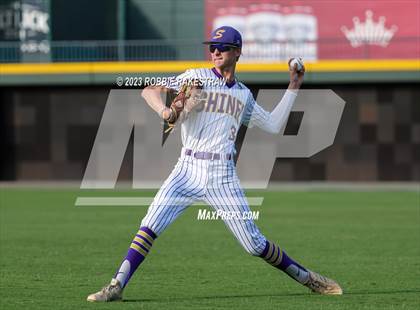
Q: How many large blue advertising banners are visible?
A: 0